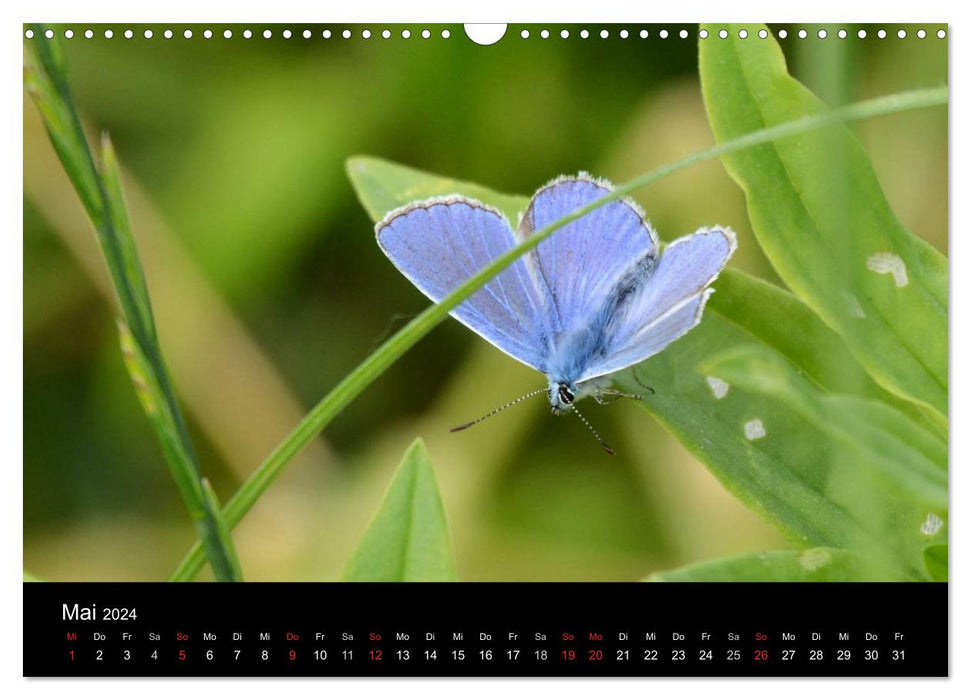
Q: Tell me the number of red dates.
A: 7